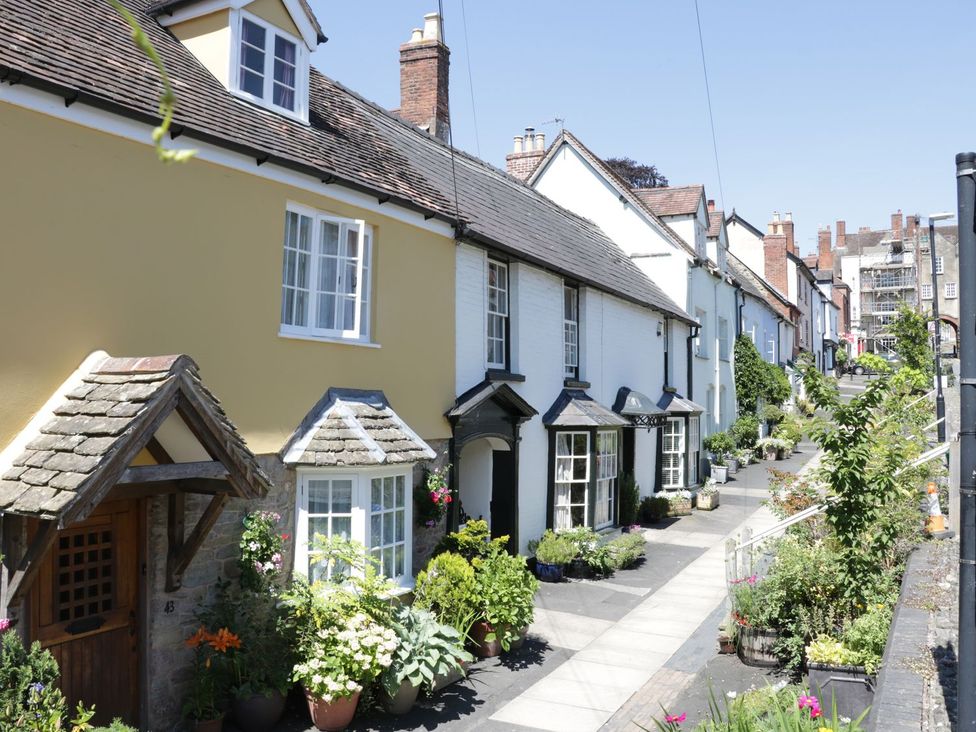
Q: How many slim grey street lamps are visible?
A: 1